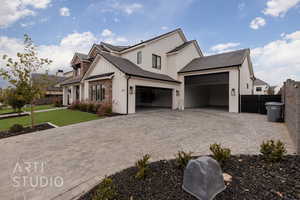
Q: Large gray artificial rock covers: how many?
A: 1